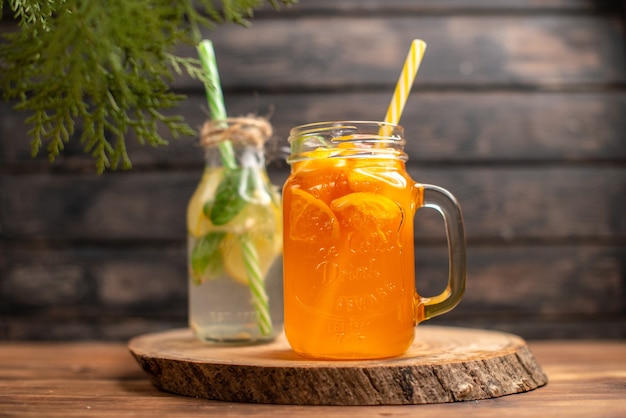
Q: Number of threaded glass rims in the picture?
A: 1